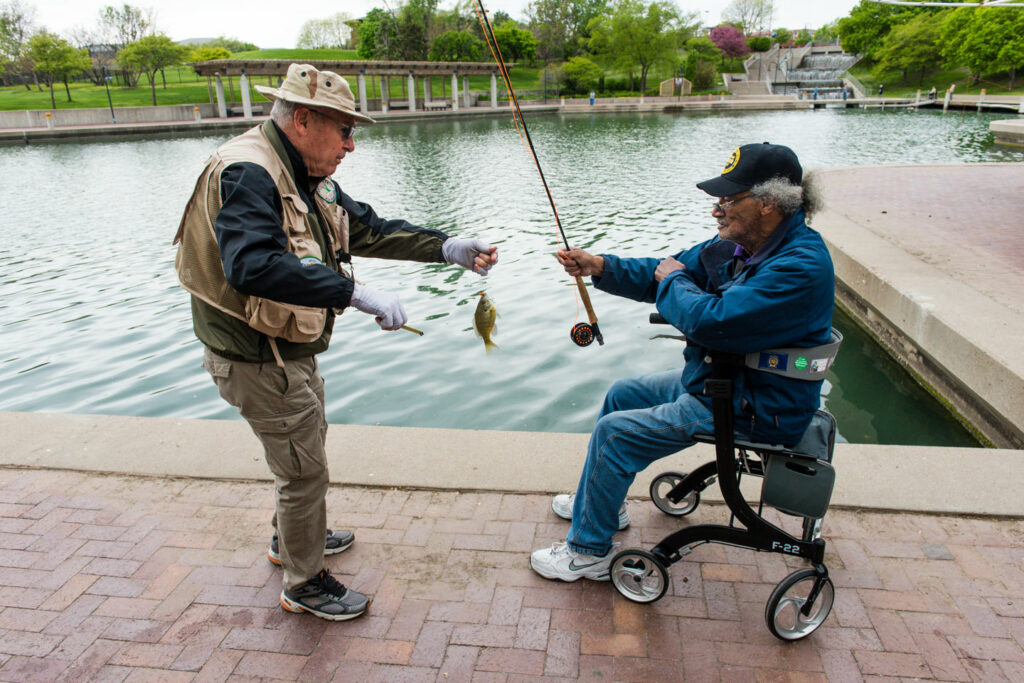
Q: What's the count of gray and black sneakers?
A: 2